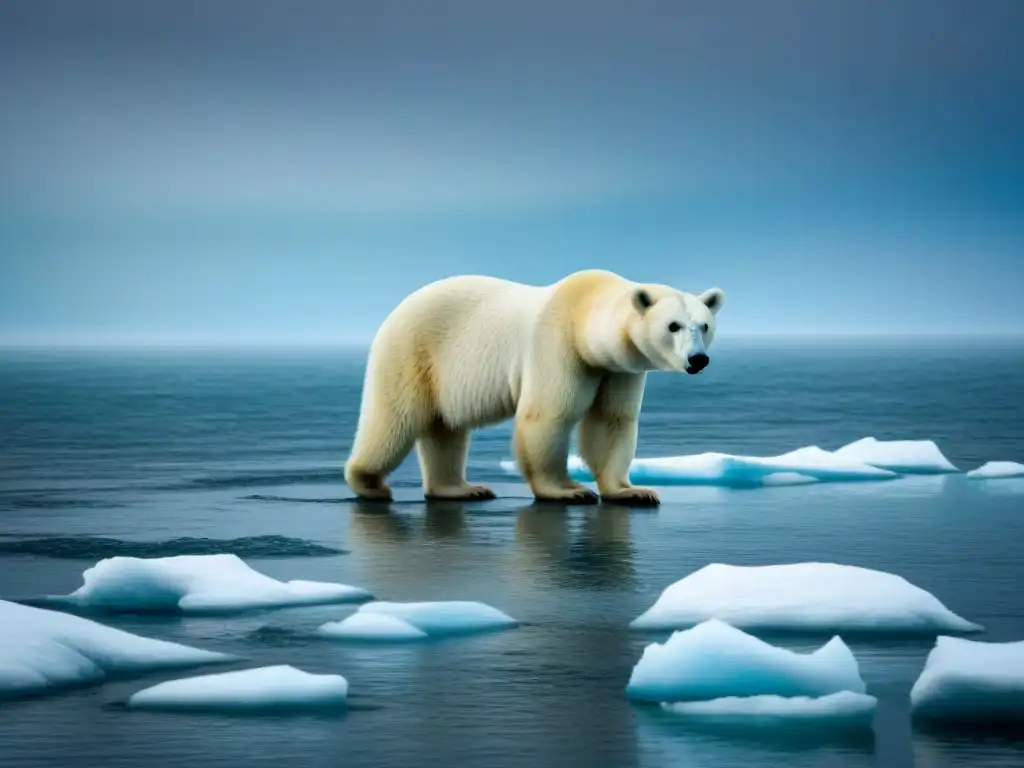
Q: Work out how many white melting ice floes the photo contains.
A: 9